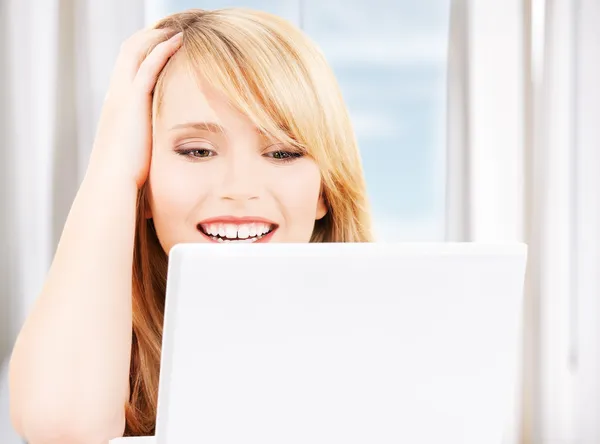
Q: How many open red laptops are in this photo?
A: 0